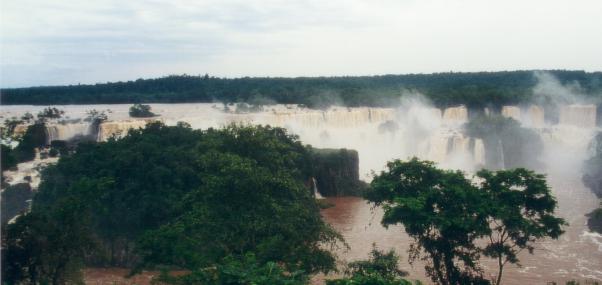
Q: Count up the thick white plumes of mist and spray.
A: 2